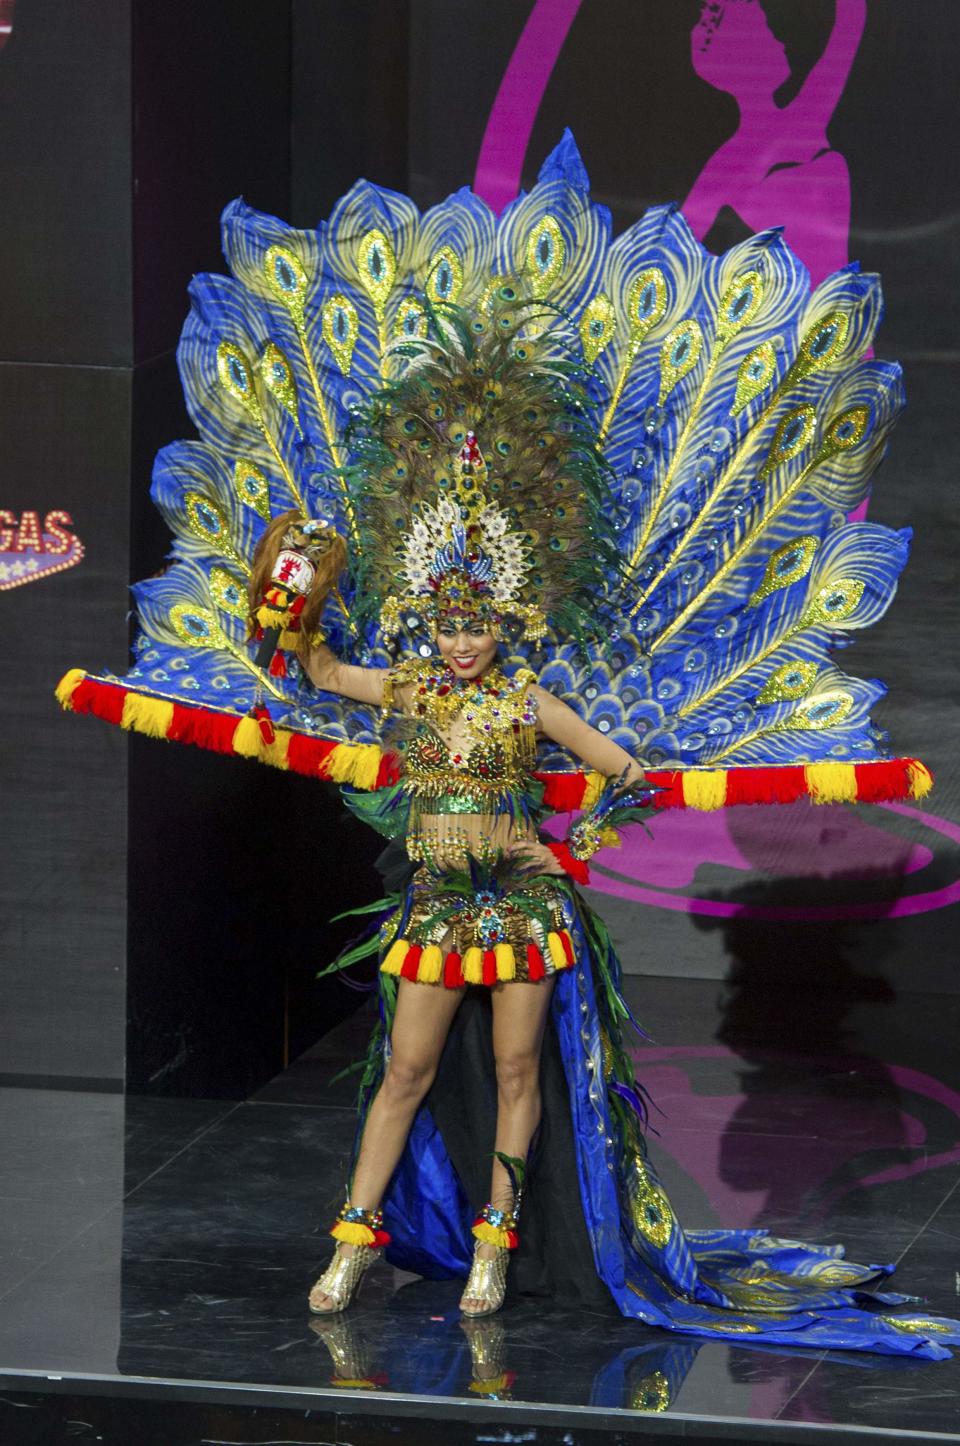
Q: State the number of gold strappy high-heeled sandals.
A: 2